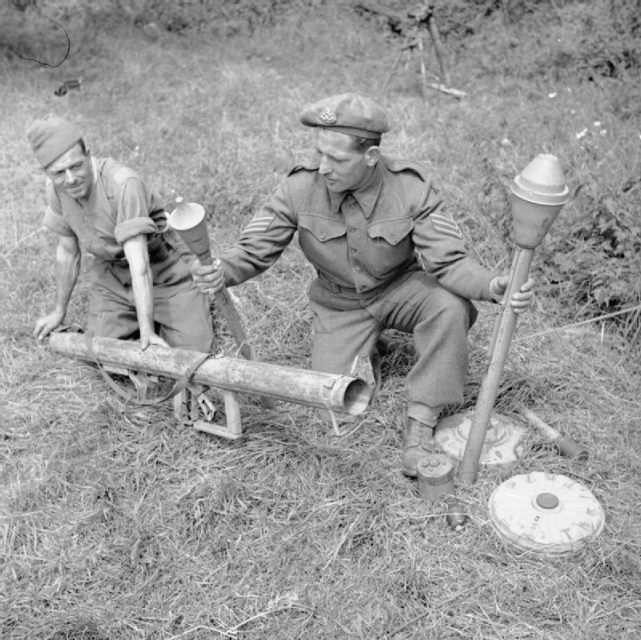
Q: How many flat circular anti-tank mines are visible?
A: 2